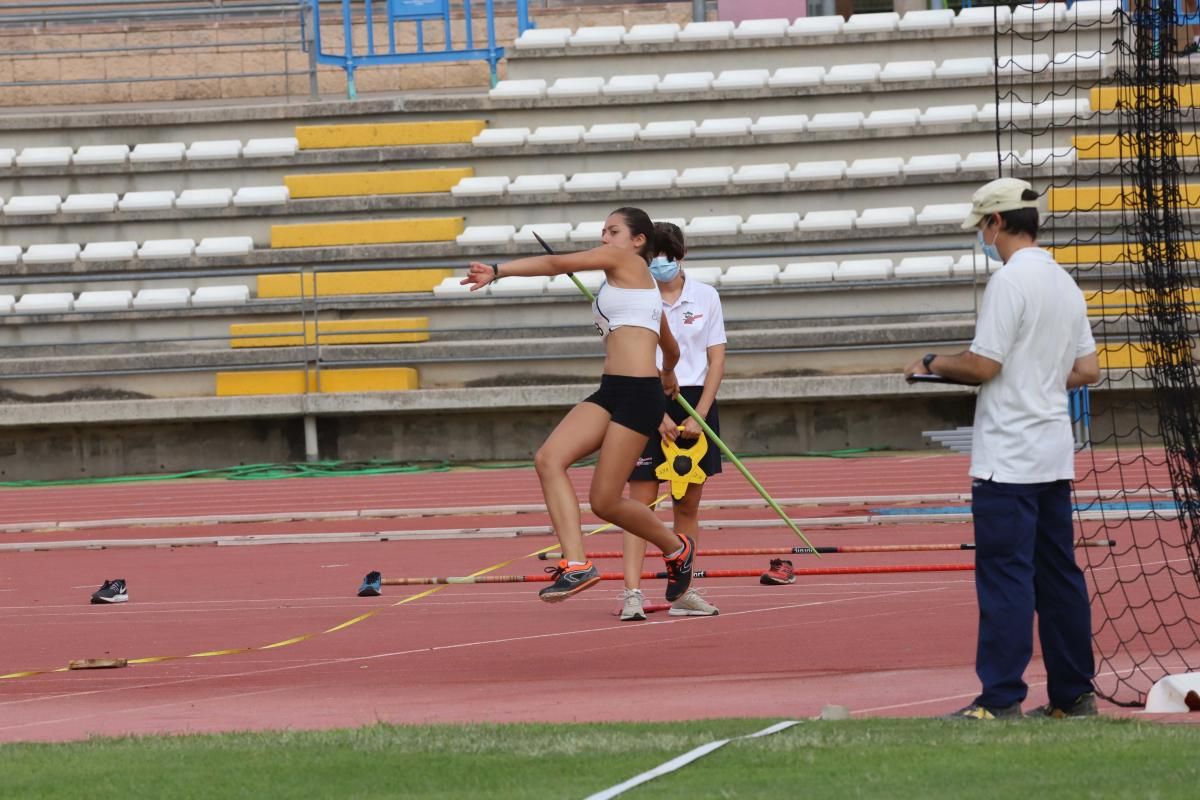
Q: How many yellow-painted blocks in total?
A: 12